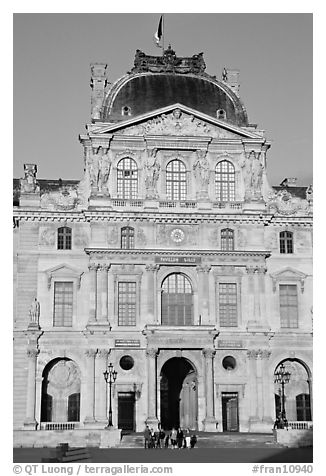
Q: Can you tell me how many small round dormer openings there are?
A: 2